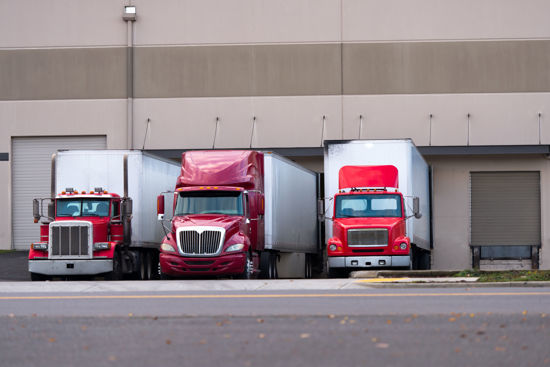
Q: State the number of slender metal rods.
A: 8